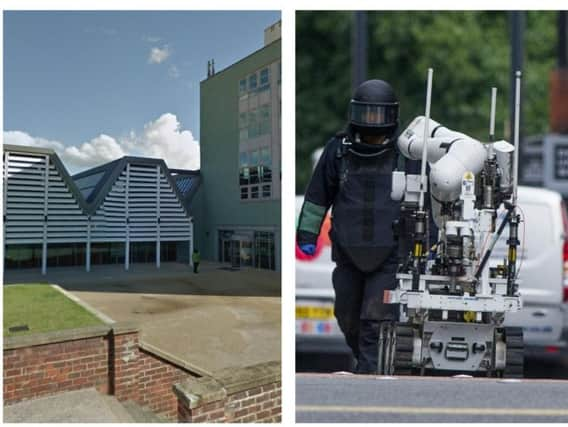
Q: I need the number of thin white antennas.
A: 3